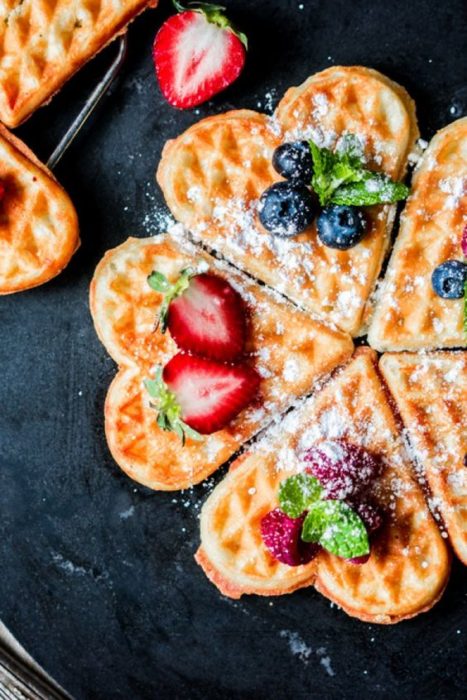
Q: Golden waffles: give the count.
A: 7